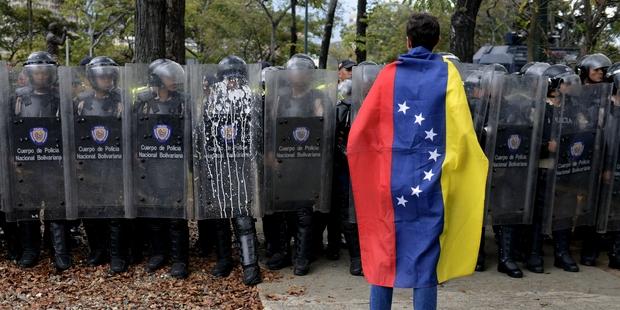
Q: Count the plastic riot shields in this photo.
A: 11